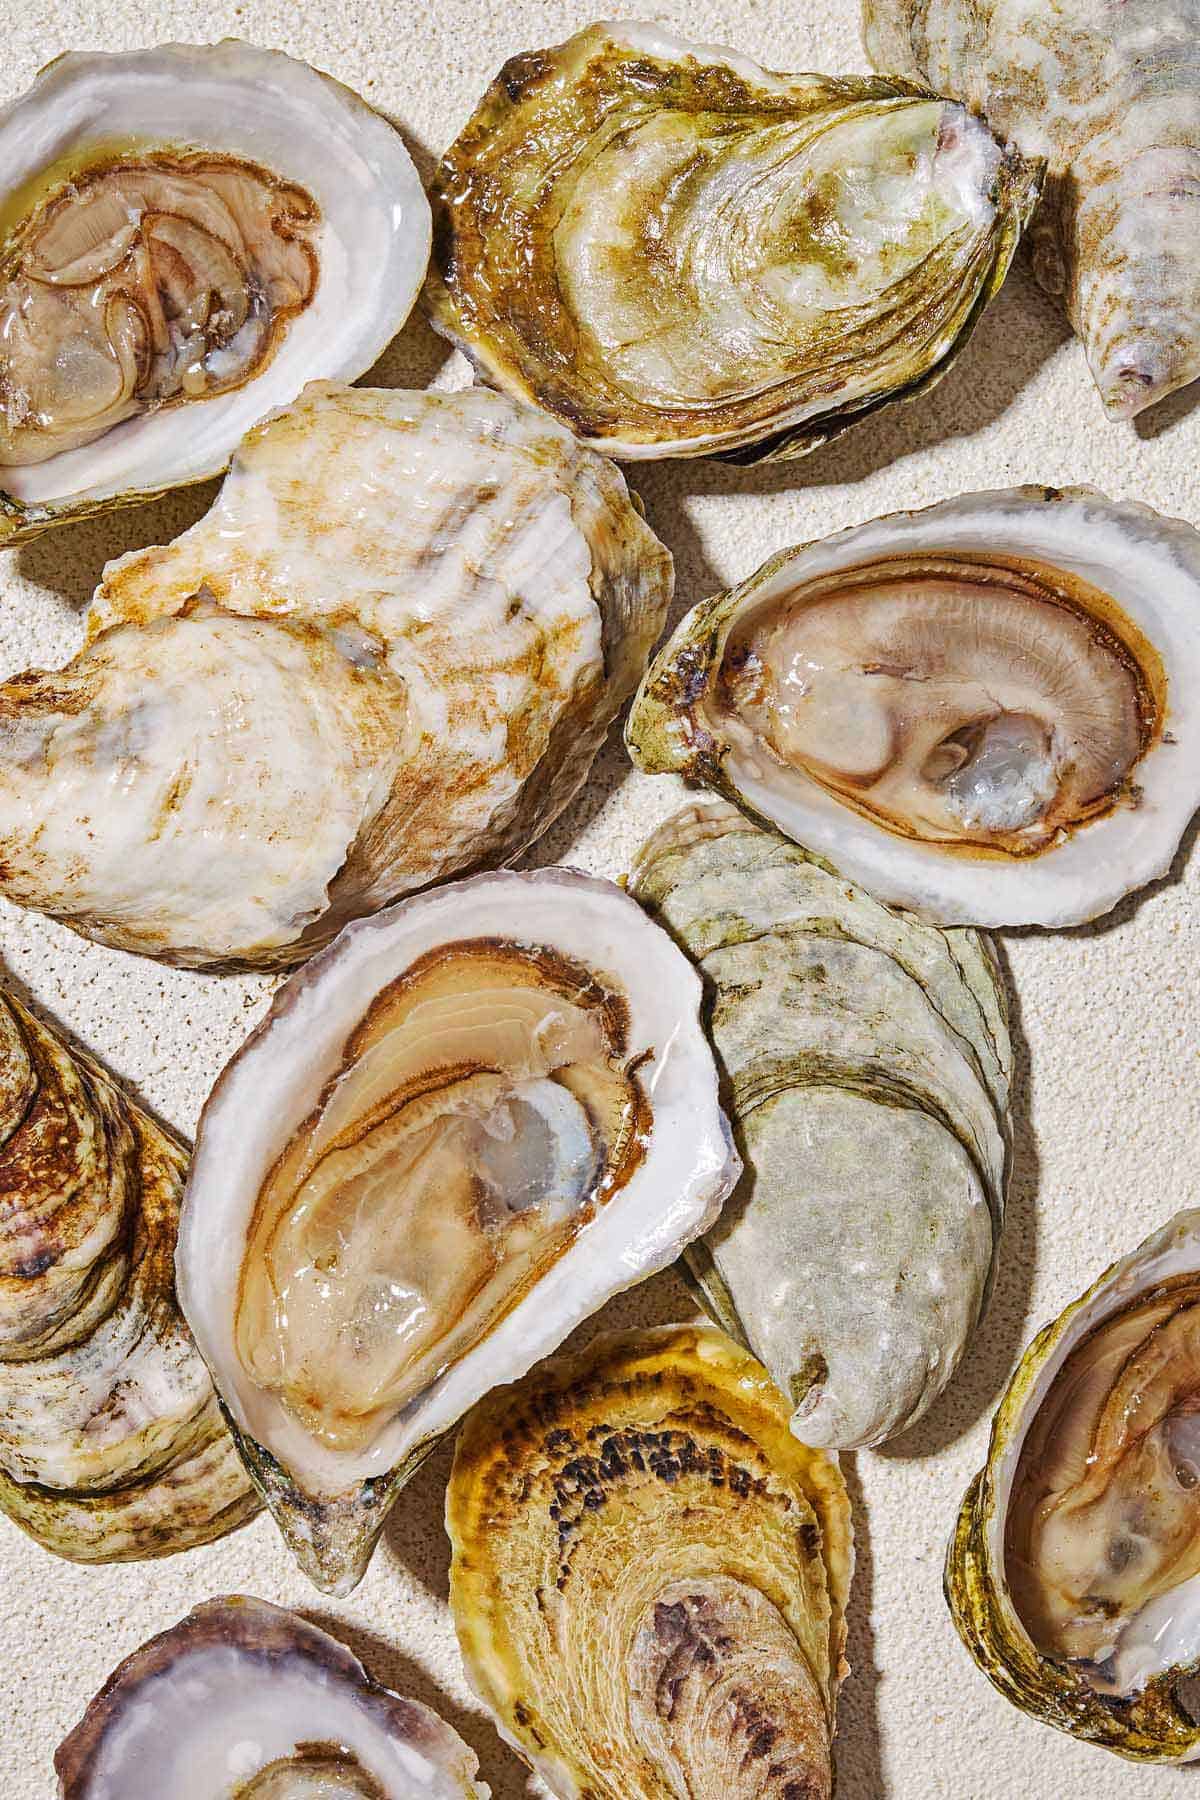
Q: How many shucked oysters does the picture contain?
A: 5